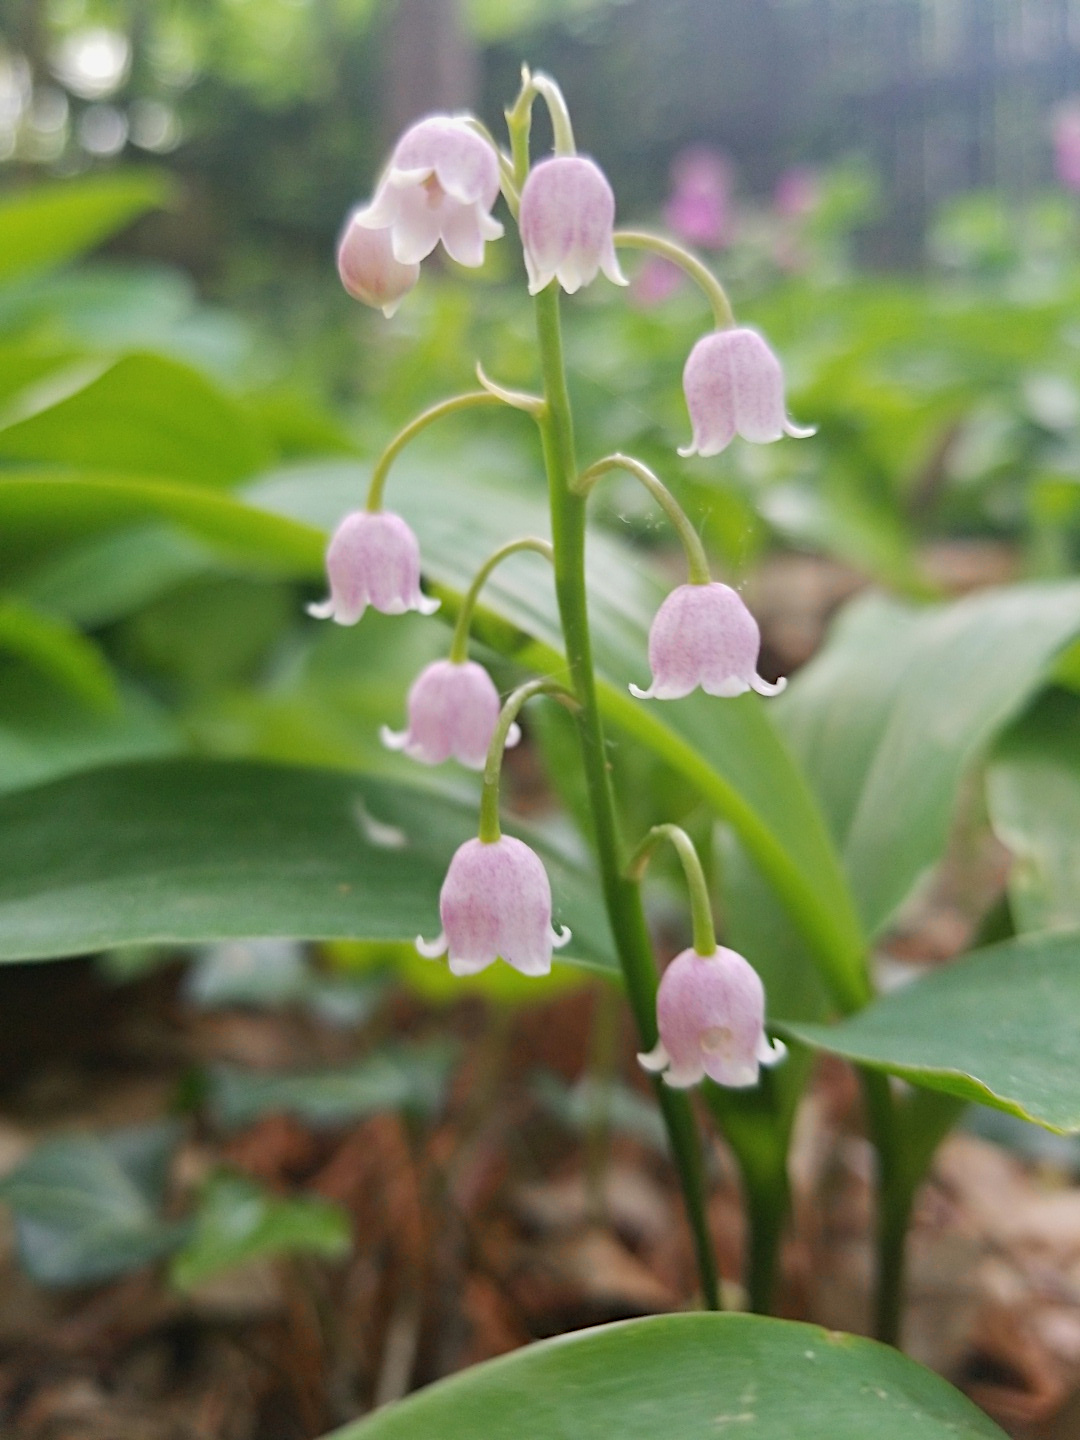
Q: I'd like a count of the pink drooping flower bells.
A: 9